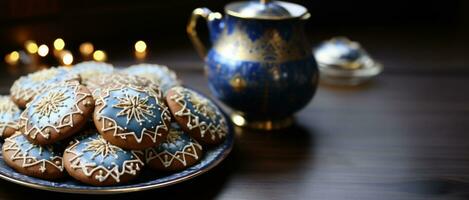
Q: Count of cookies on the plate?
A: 11